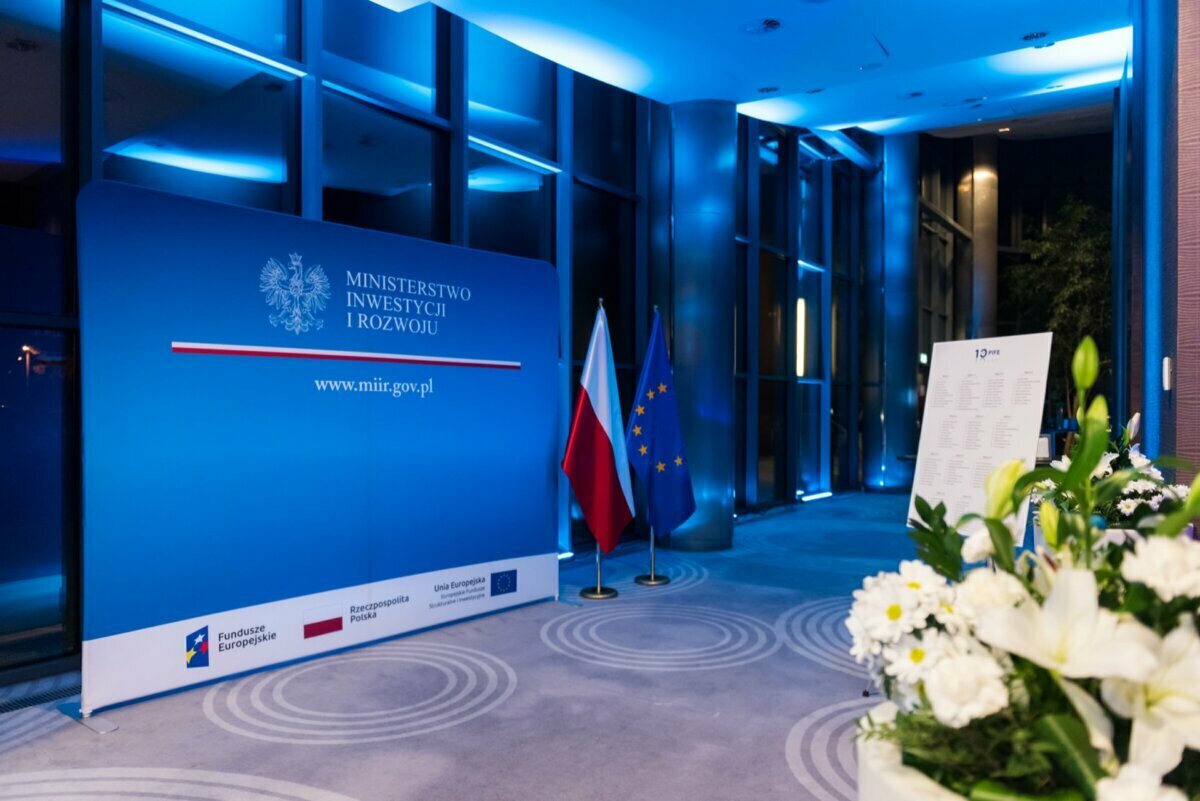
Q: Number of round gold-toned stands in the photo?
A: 2